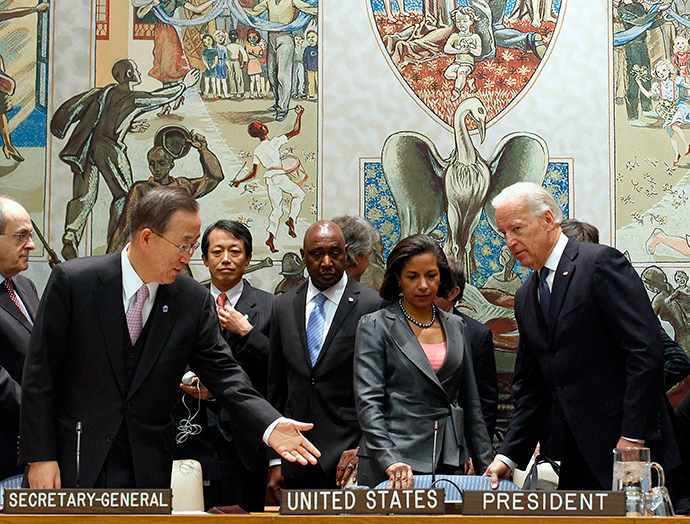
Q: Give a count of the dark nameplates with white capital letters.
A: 3